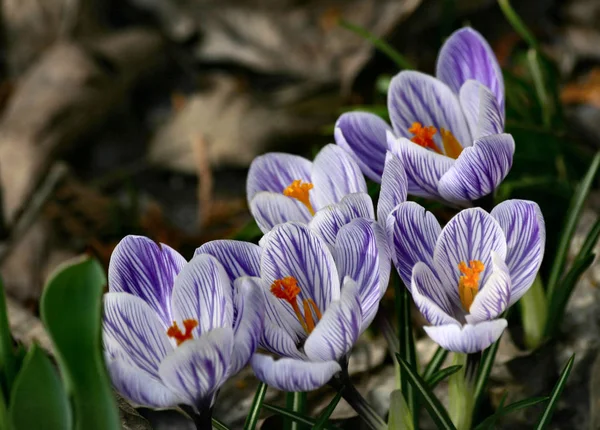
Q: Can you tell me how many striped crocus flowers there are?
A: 5